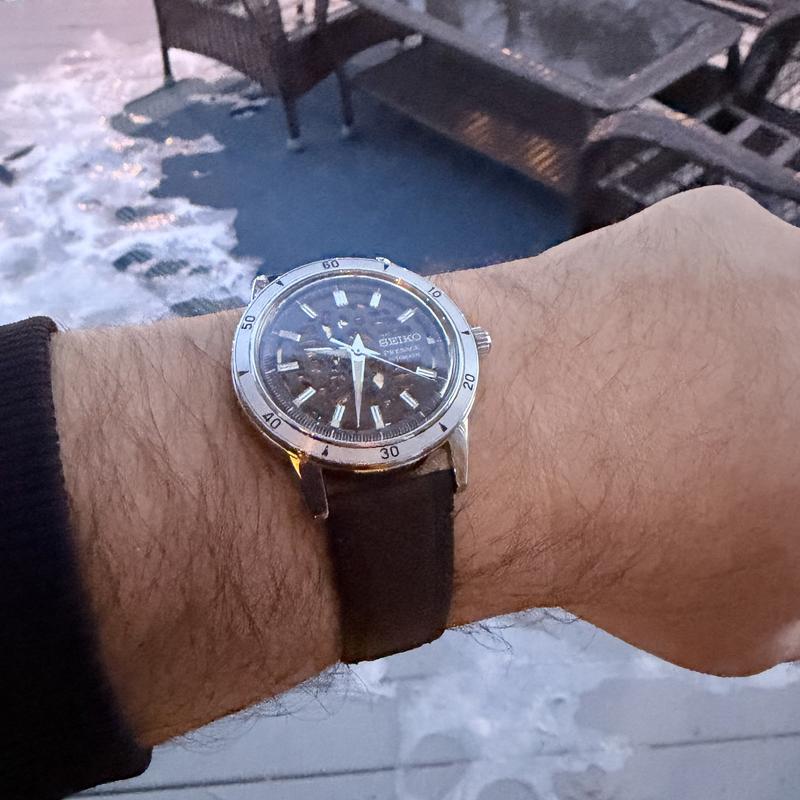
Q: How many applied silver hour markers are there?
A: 12